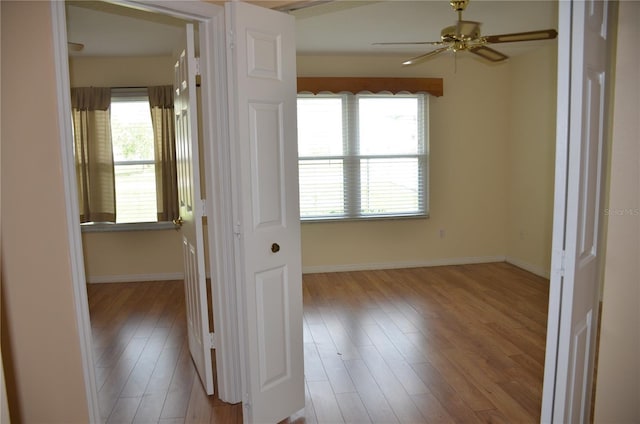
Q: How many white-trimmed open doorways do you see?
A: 2